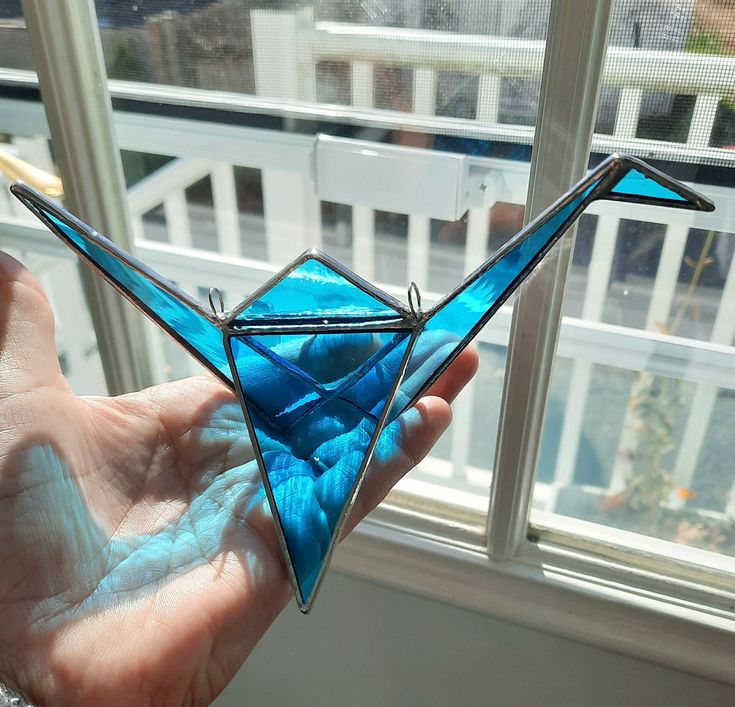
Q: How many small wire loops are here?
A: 2